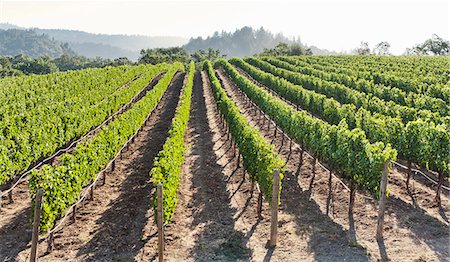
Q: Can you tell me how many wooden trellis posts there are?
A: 4